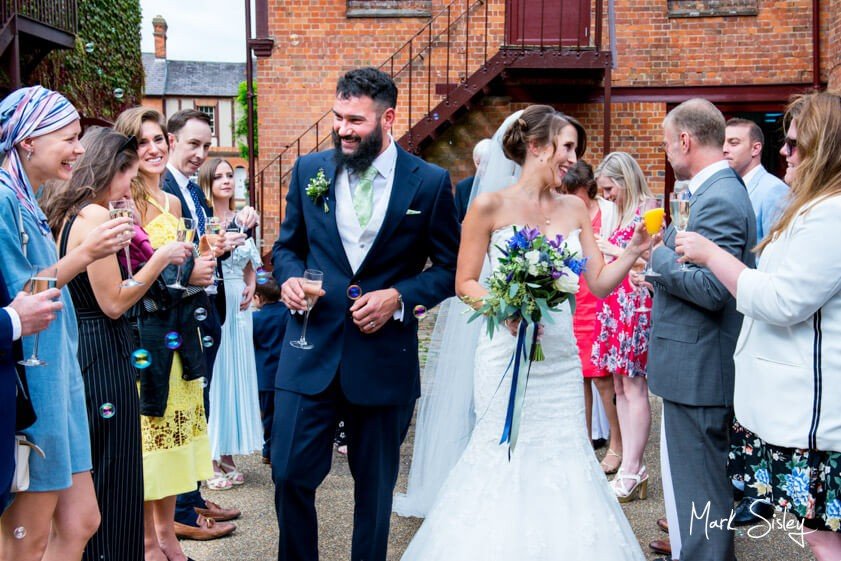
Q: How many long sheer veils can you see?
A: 1